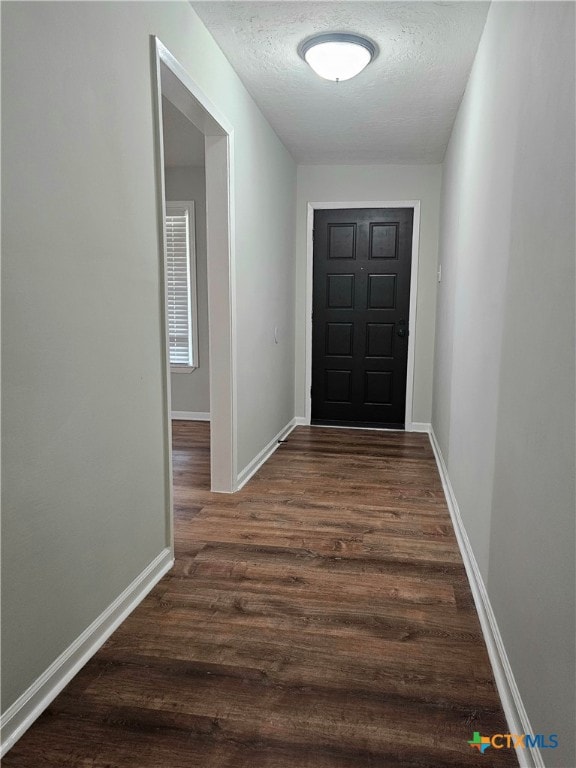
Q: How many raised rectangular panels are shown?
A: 8